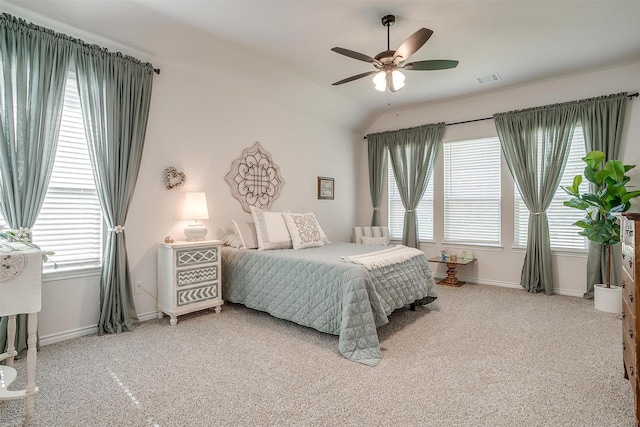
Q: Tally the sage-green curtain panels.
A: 6